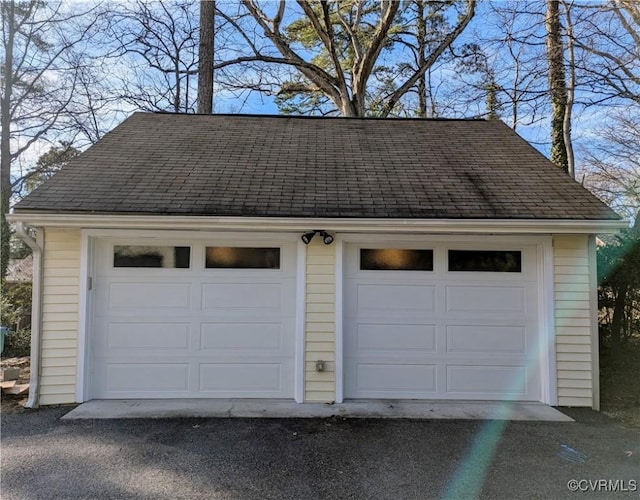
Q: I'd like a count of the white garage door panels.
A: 12